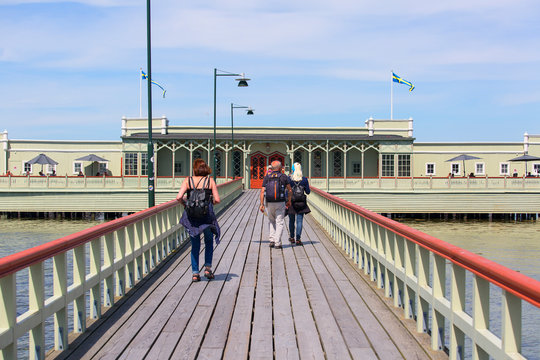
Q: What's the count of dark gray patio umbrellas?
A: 4